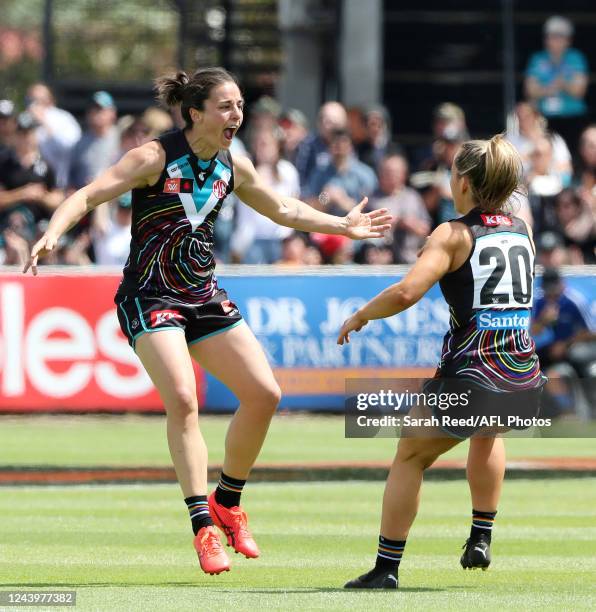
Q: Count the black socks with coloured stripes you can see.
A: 4